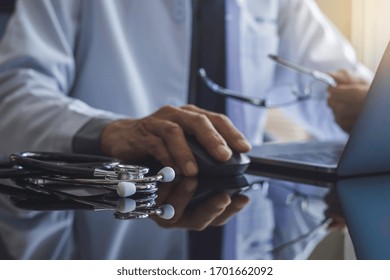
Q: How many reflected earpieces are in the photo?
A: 2